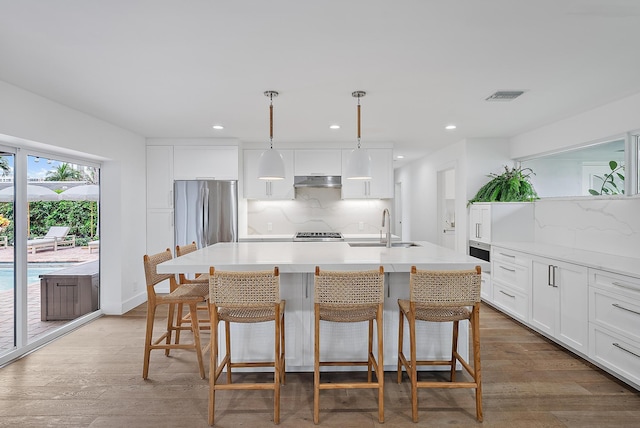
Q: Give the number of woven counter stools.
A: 5